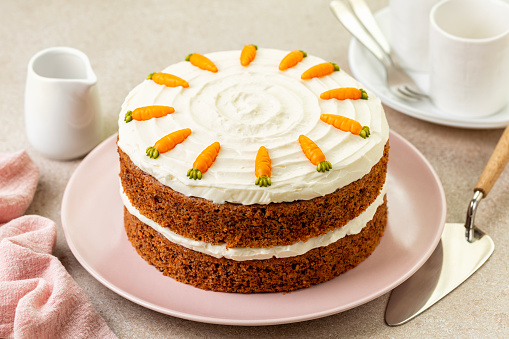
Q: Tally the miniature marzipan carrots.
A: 12